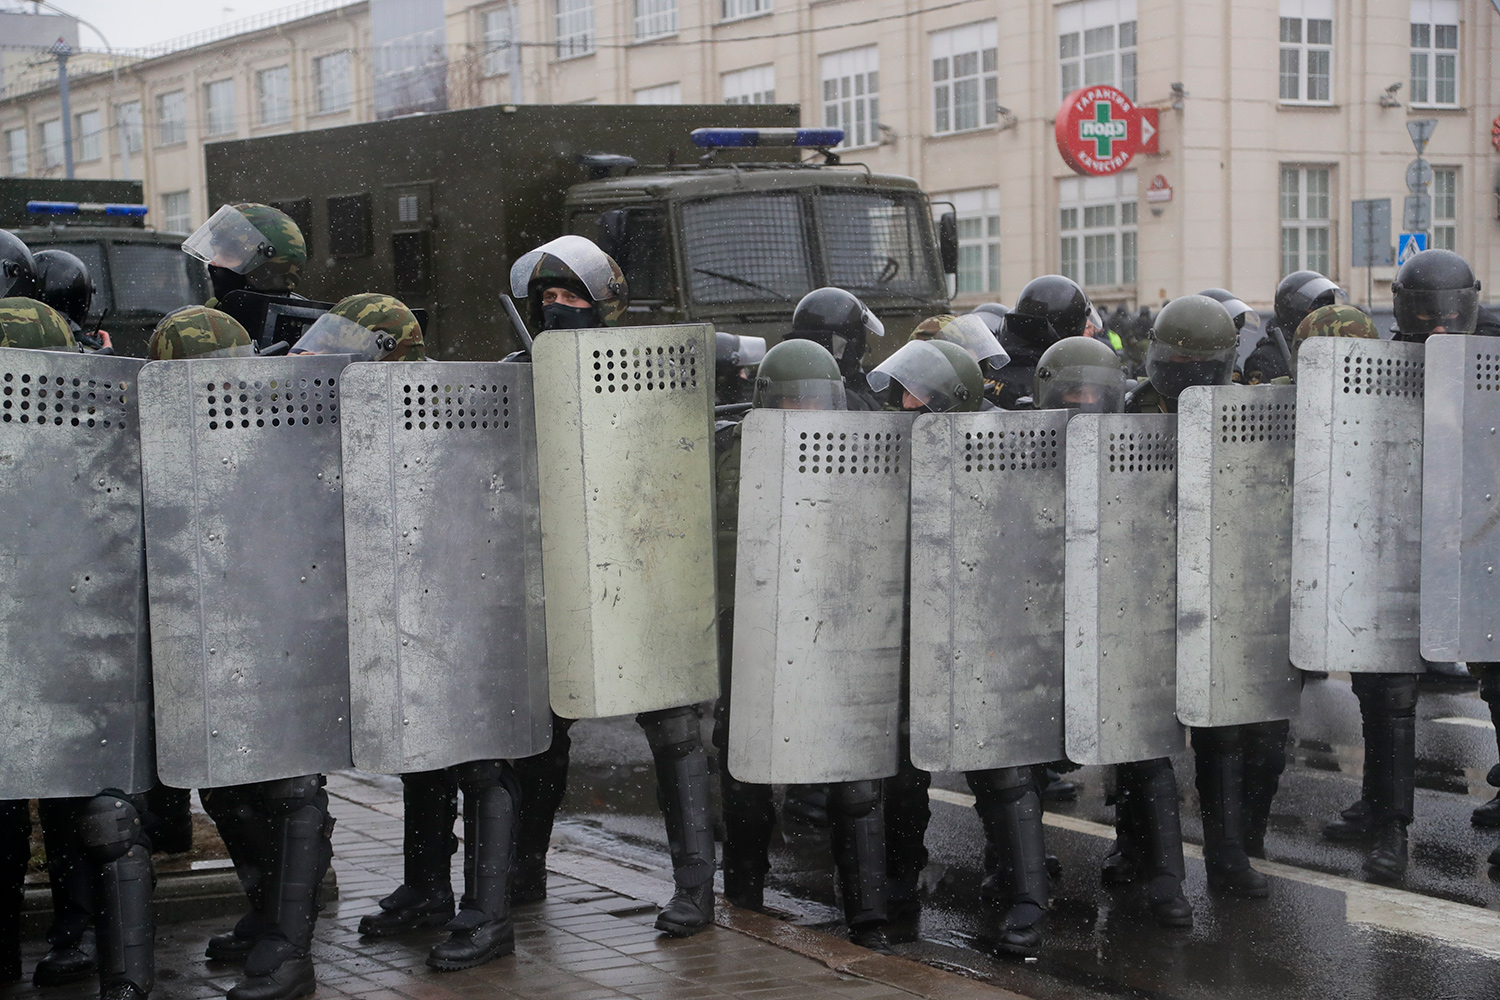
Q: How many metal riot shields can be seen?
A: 10